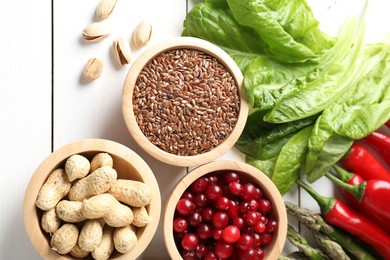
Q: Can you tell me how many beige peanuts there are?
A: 14